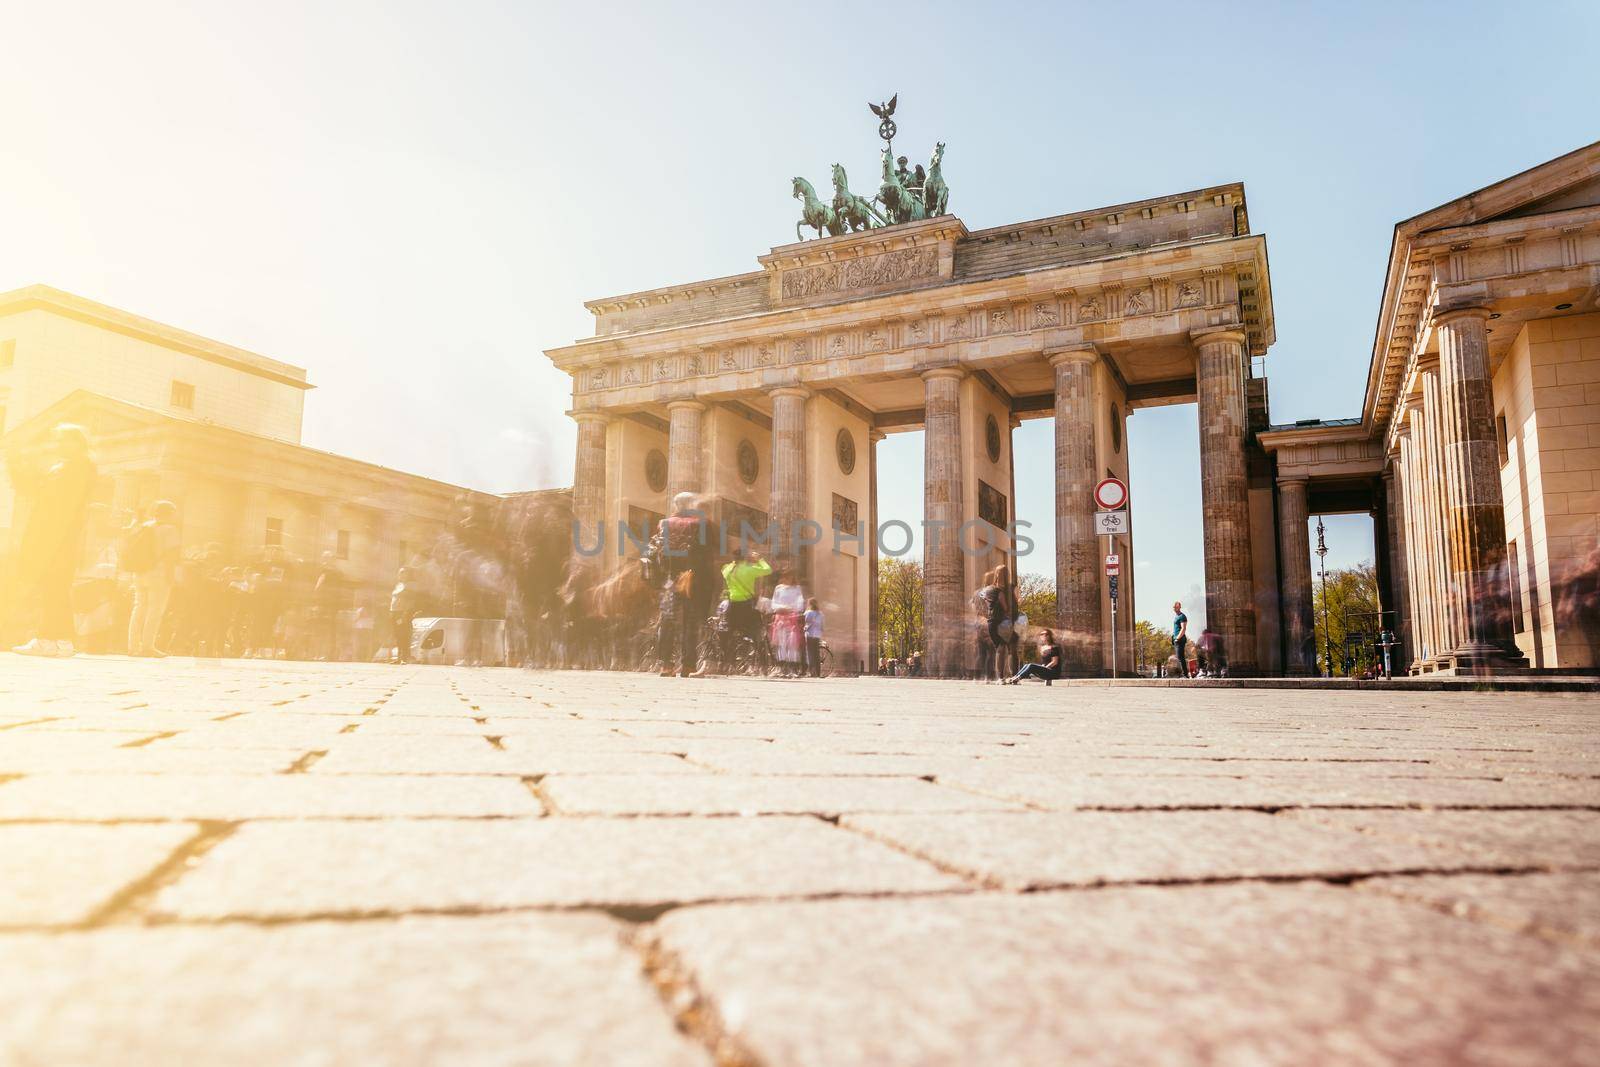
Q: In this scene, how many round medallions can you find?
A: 5